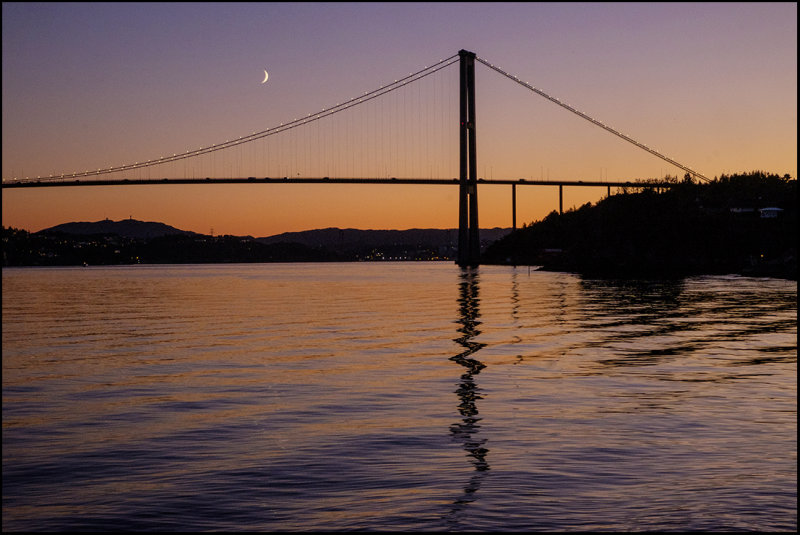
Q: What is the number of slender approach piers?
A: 3